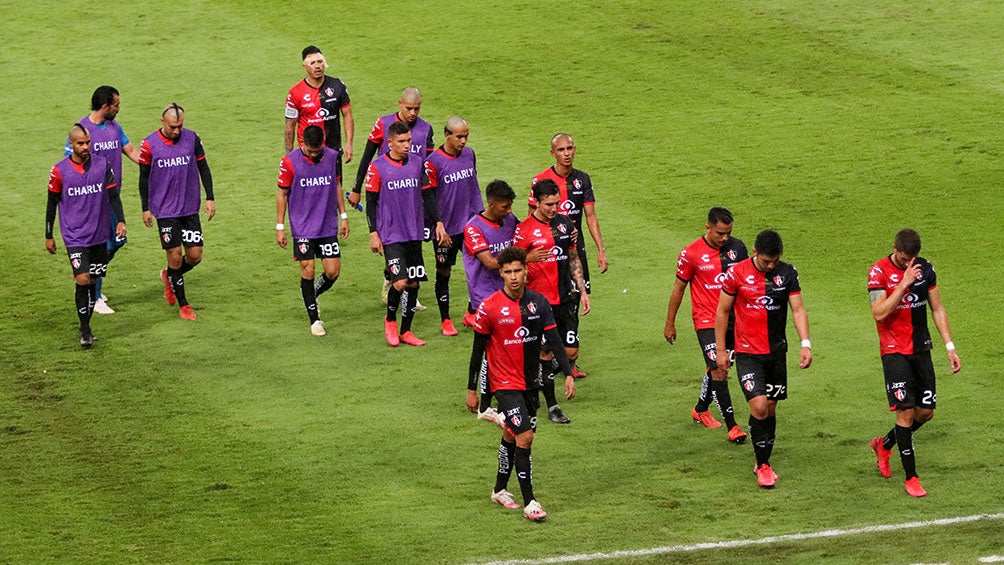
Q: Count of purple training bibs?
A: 8